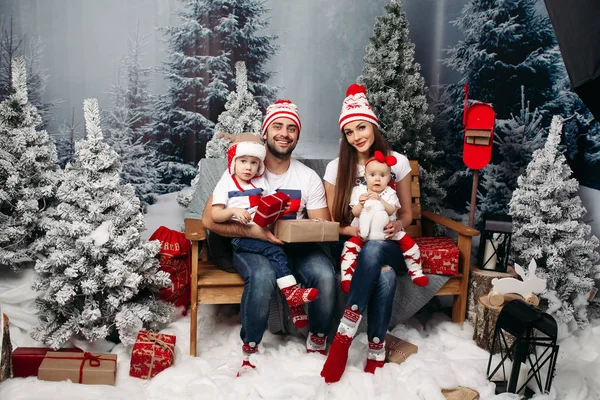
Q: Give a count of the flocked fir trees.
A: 5